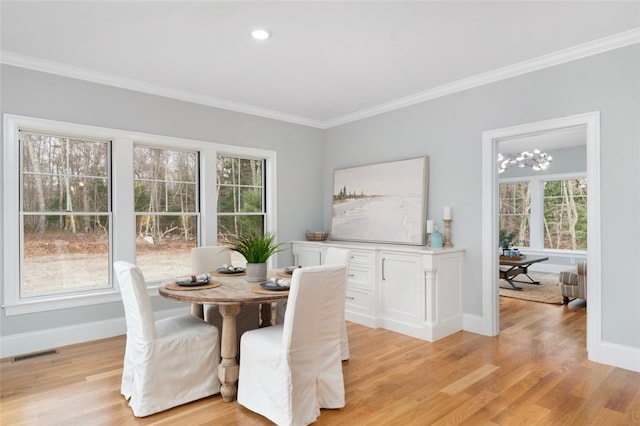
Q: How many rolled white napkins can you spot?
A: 4